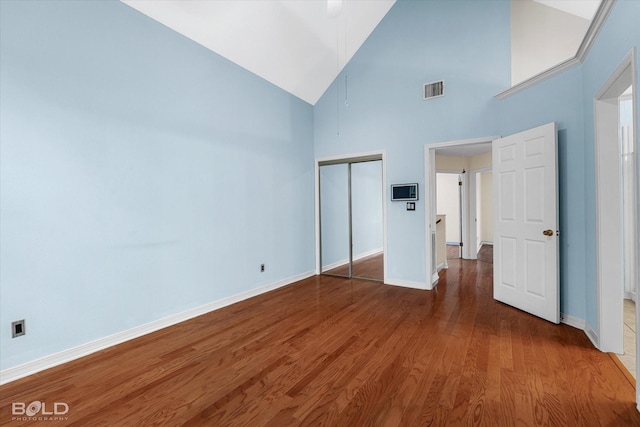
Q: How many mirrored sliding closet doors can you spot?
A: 2